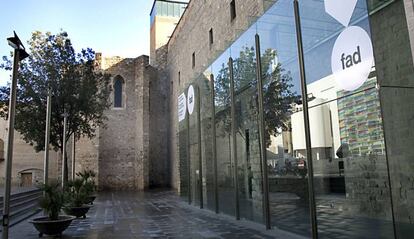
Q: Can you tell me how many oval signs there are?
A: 2